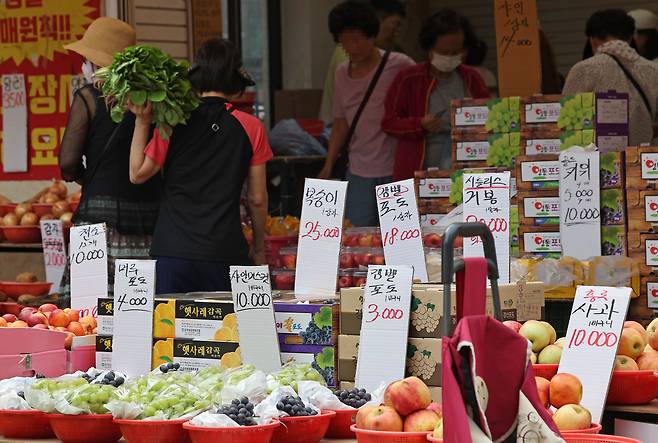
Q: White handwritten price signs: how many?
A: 11